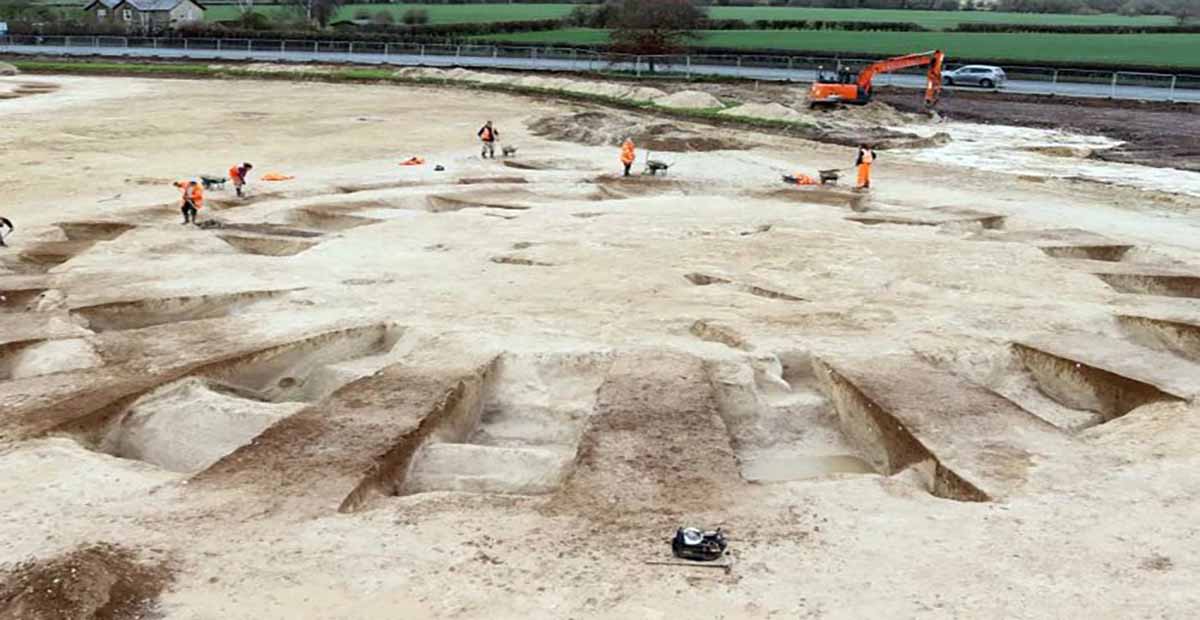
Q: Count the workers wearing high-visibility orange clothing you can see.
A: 5